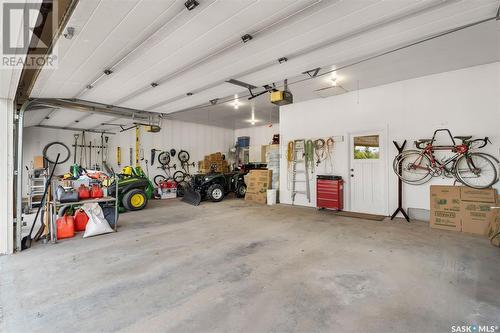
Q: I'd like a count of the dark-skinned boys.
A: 0